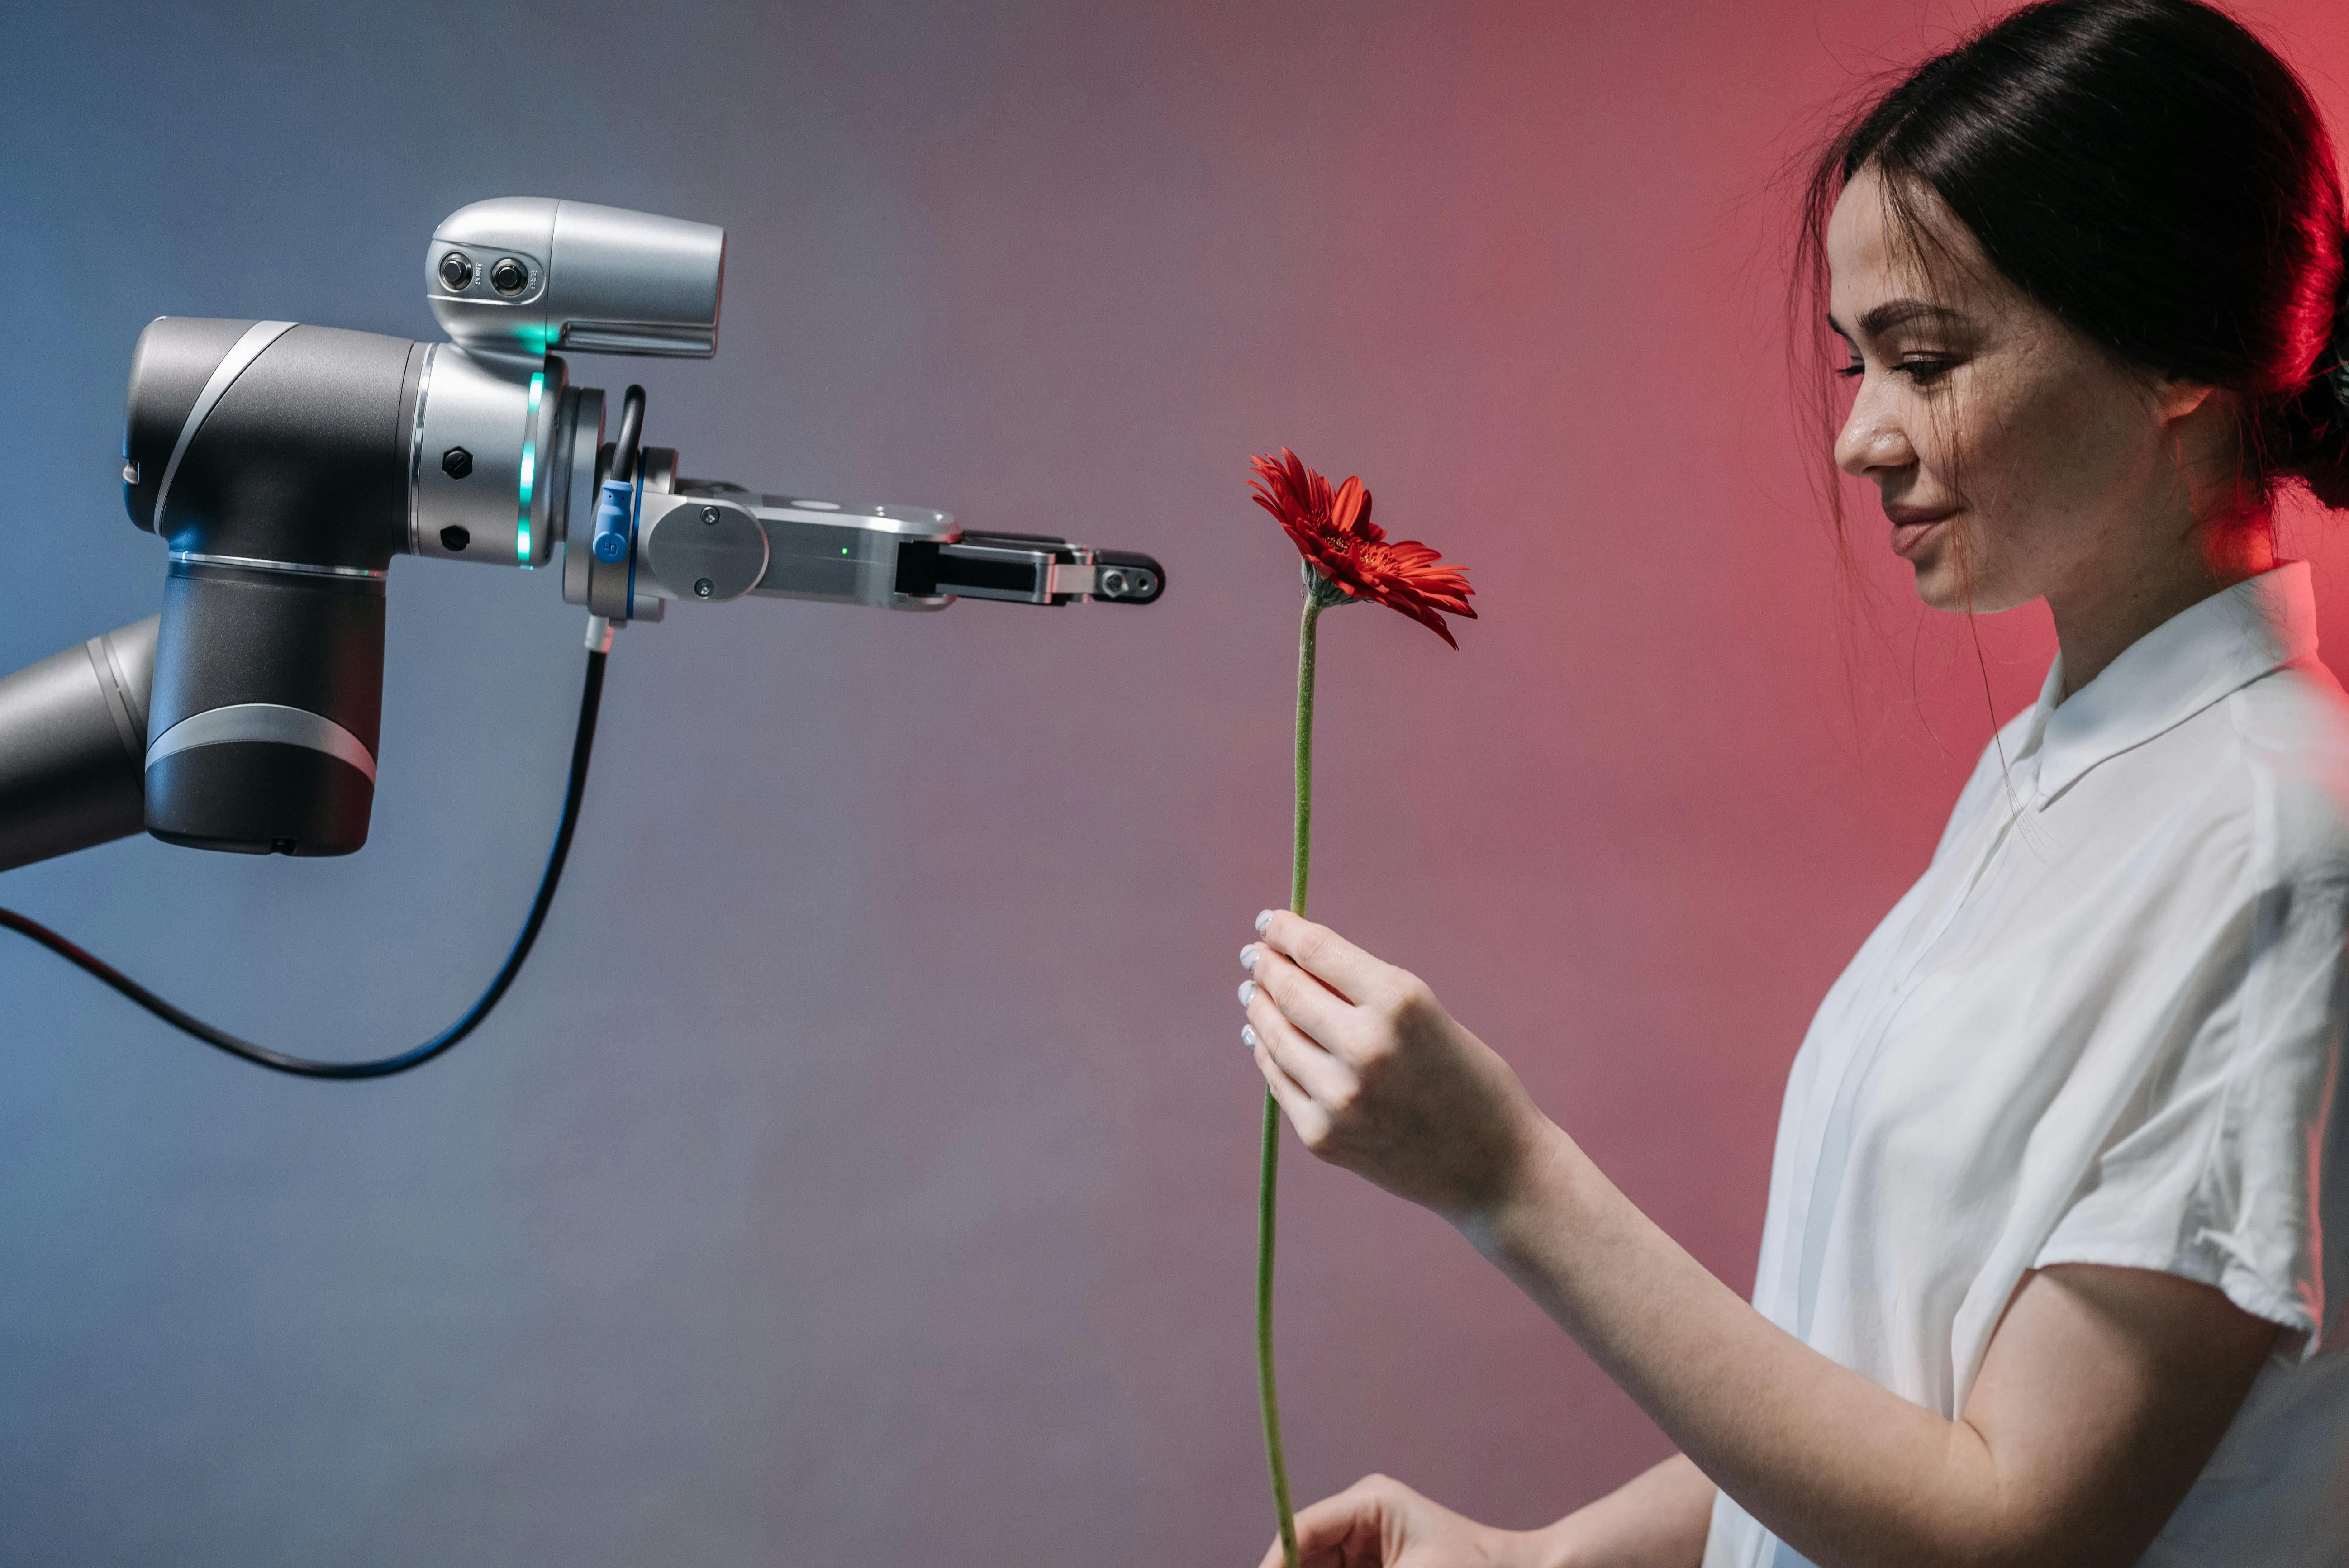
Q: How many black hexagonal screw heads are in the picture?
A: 2